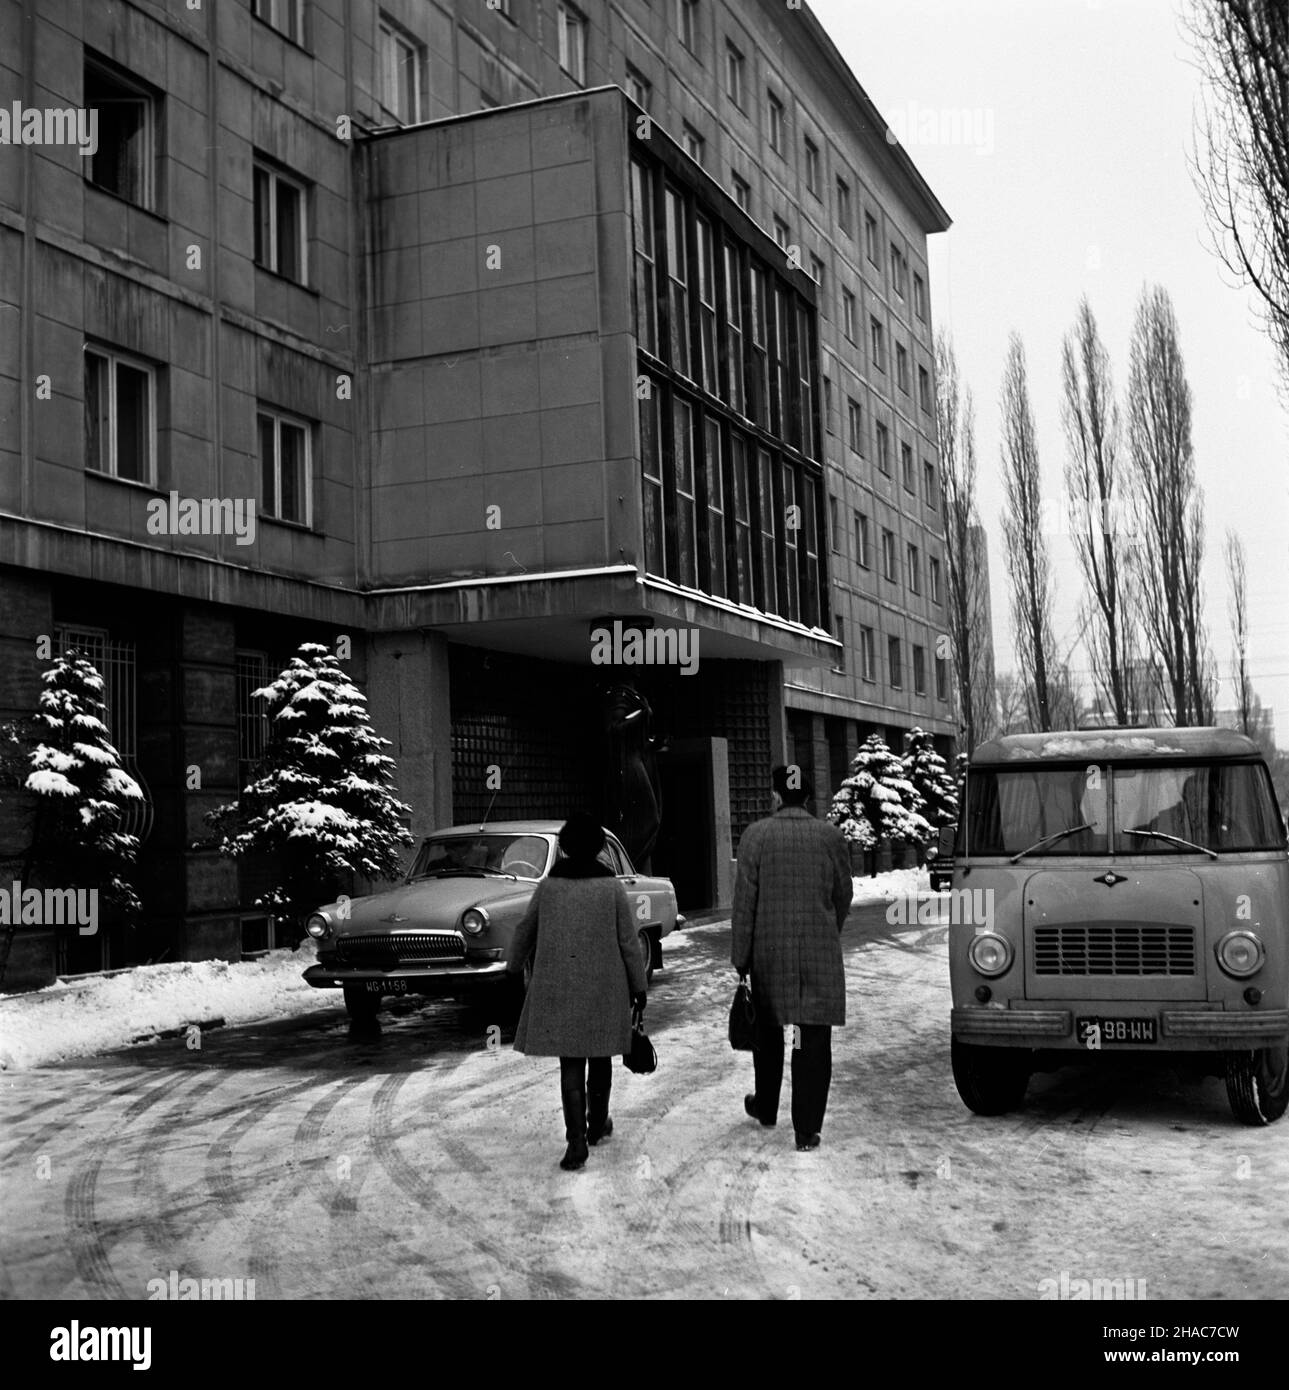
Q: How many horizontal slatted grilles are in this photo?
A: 1